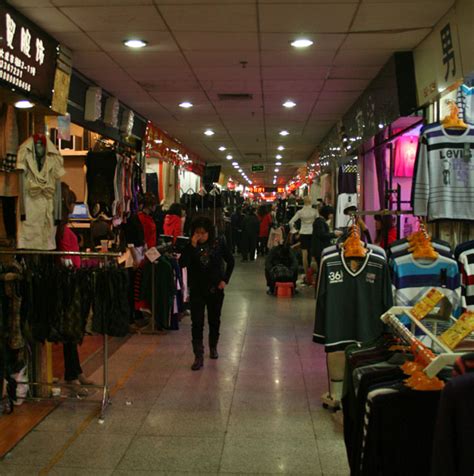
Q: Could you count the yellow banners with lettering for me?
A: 2